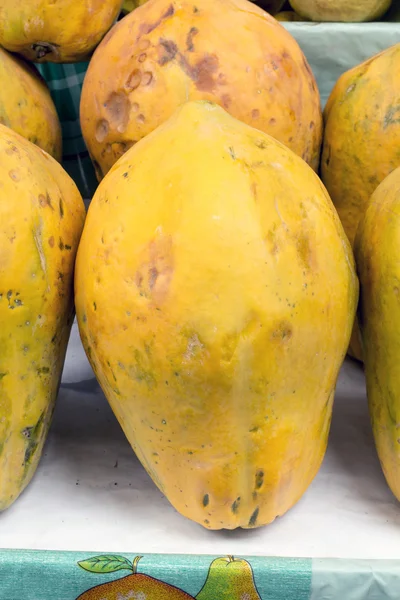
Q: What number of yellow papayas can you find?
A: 7